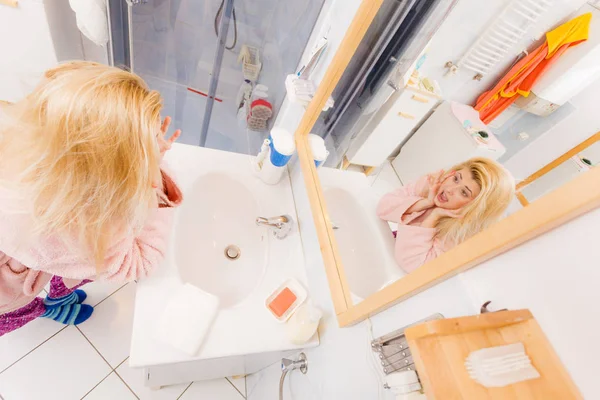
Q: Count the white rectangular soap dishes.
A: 1